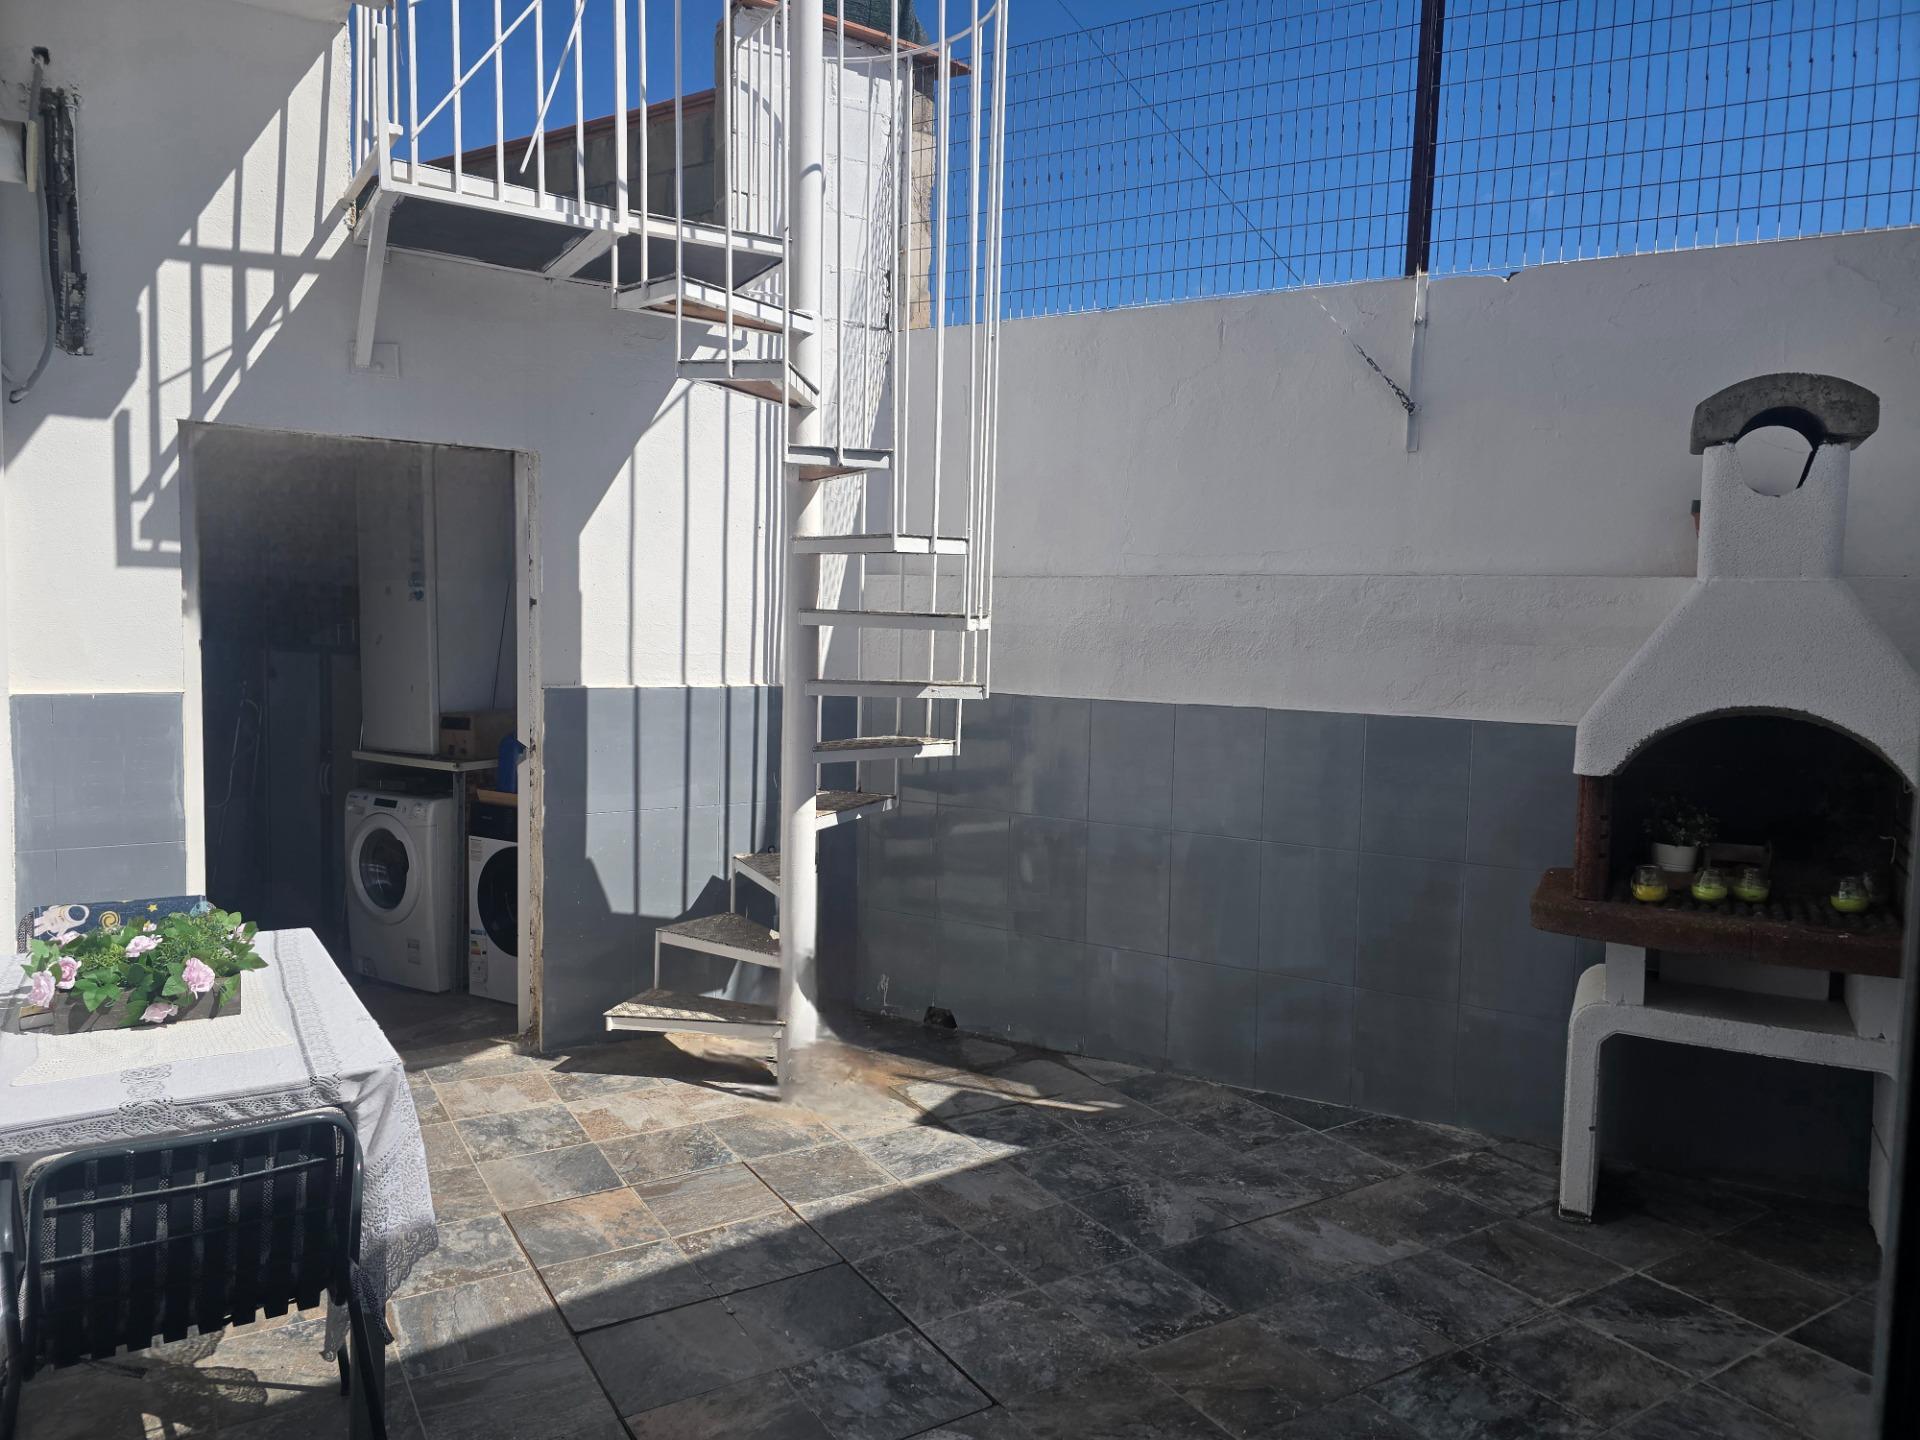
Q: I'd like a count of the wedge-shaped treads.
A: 11